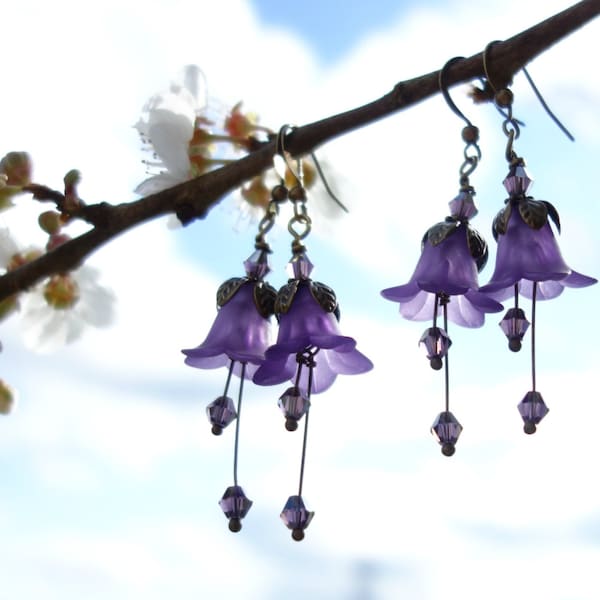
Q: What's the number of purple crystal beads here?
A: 12